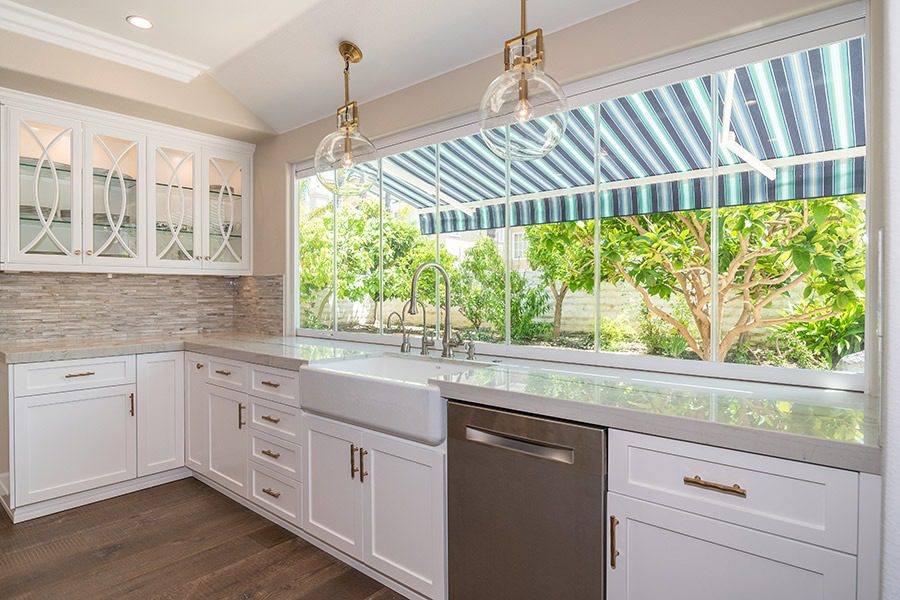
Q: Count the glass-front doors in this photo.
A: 4